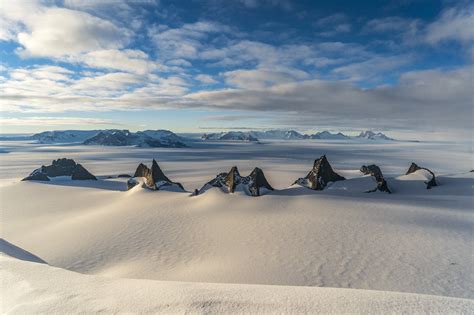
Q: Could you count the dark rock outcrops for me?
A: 6